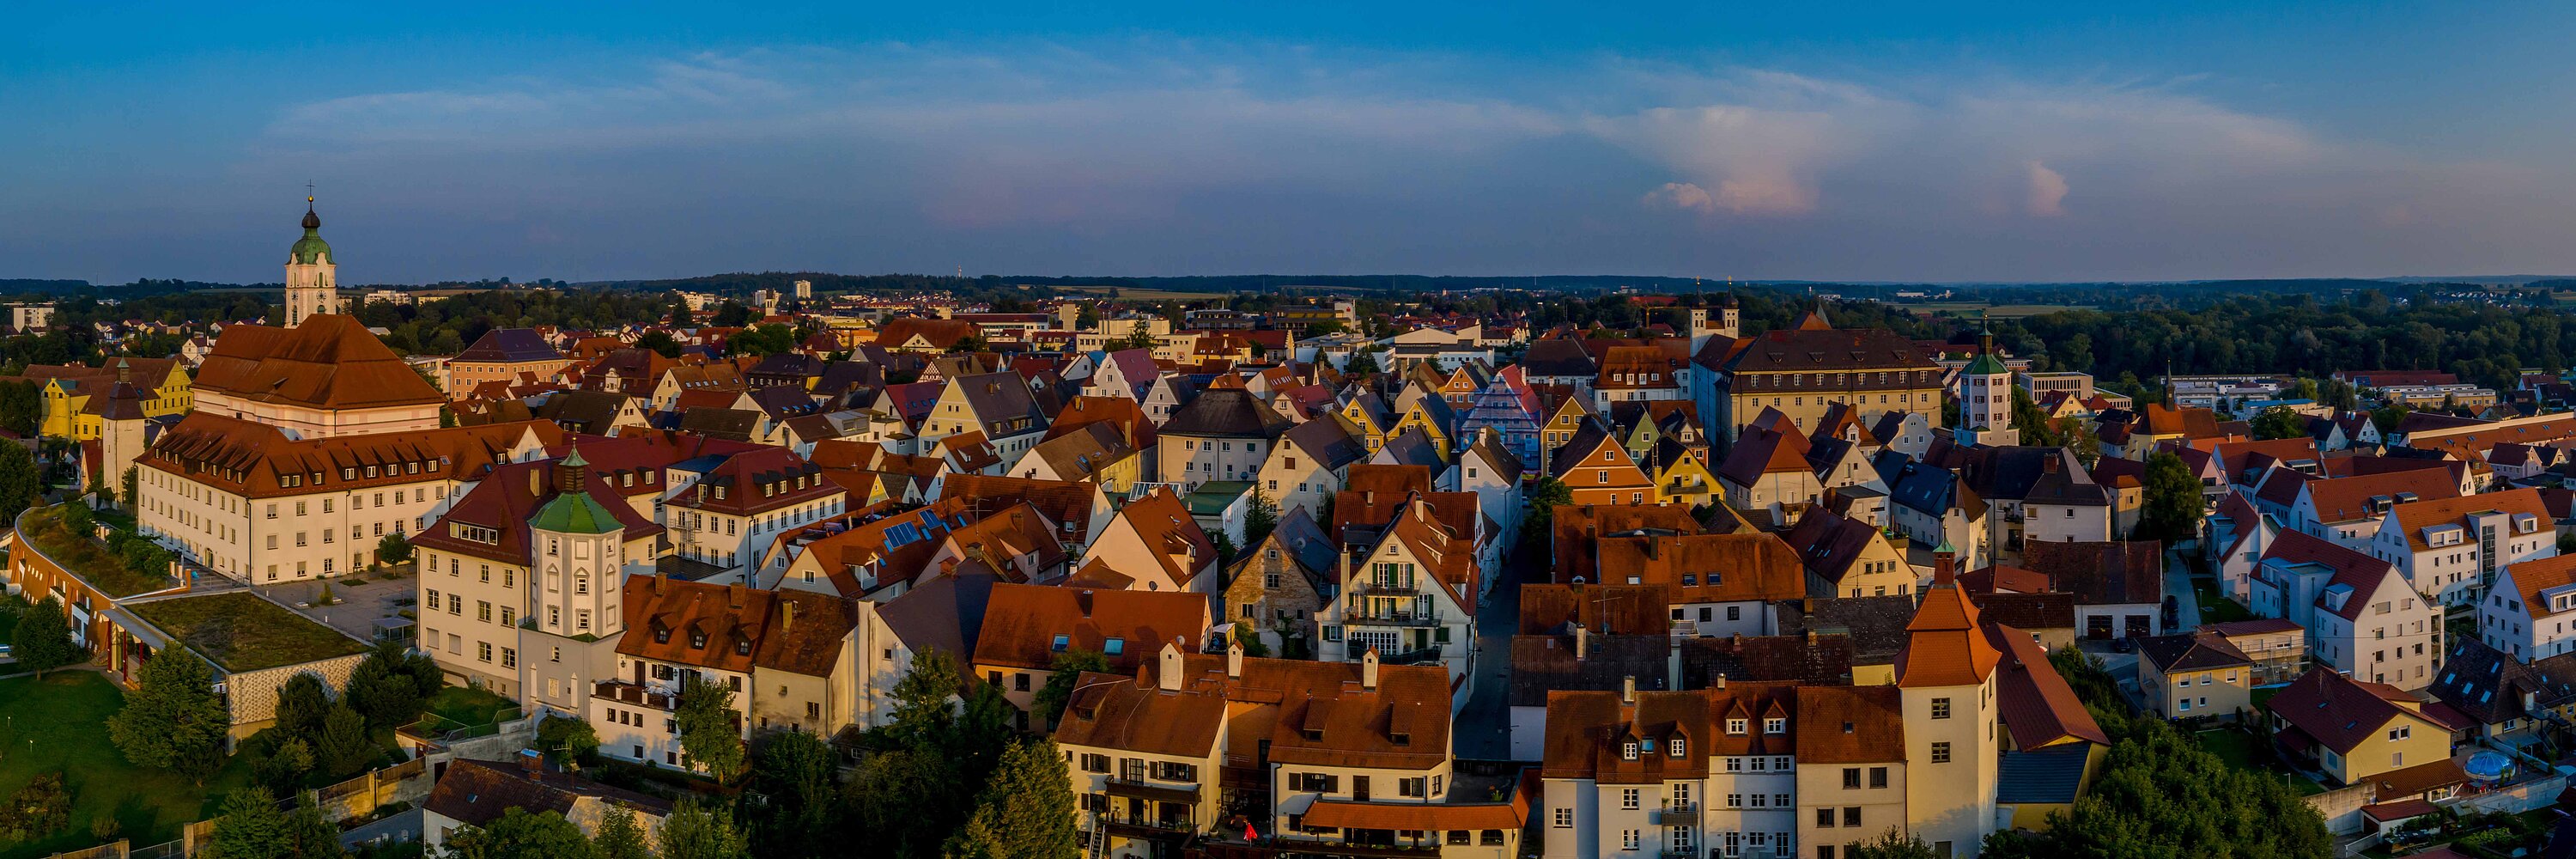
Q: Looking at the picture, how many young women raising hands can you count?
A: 0